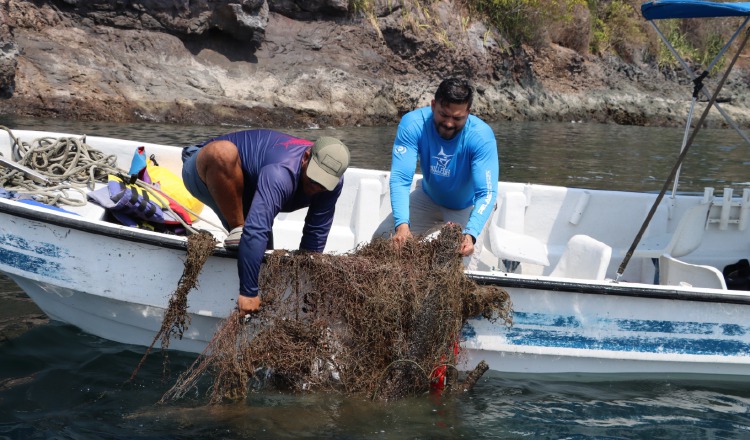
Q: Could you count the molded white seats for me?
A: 4